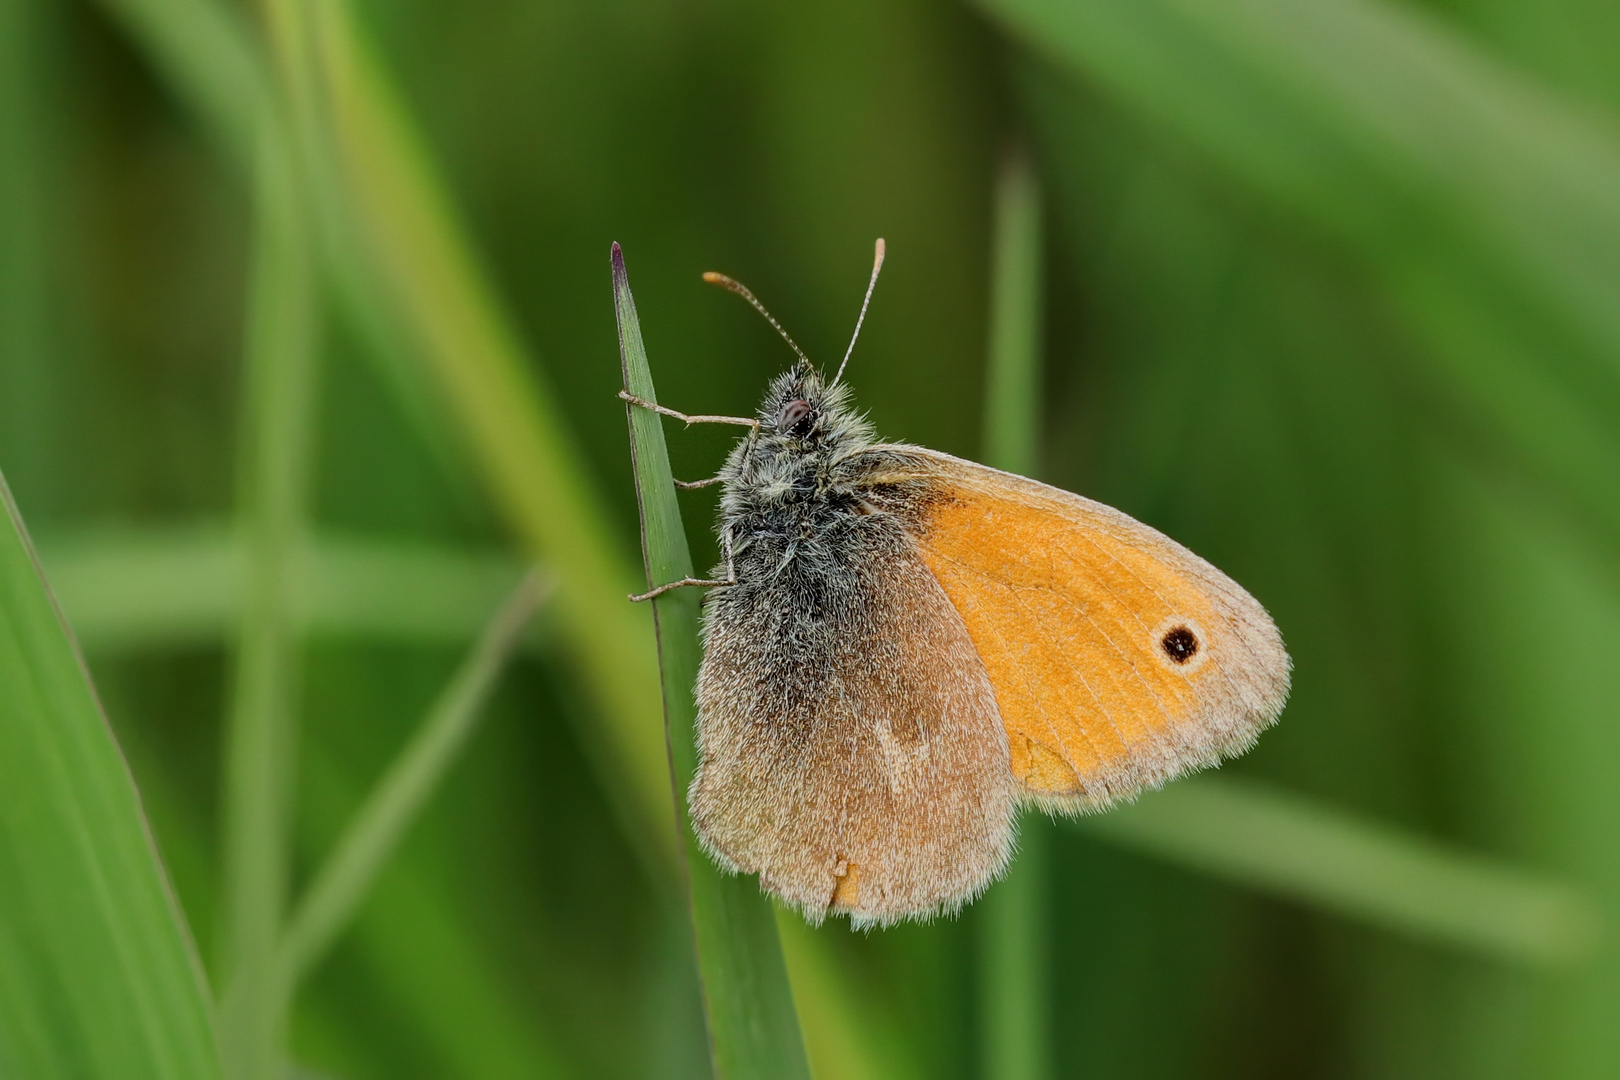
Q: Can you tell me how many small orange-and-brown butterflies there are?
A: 1